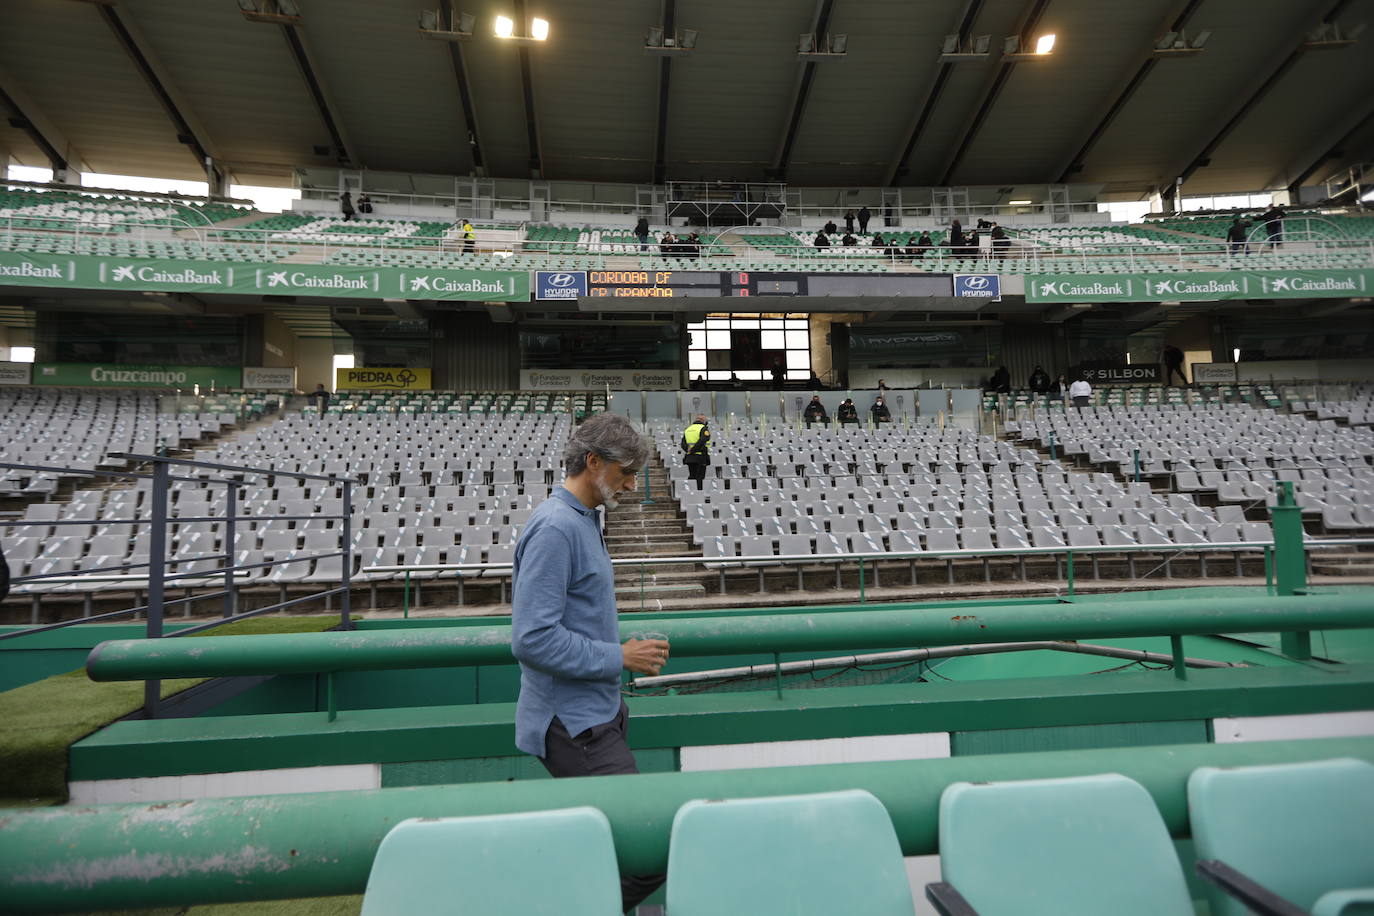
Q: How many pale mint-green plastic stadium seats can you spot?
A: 4